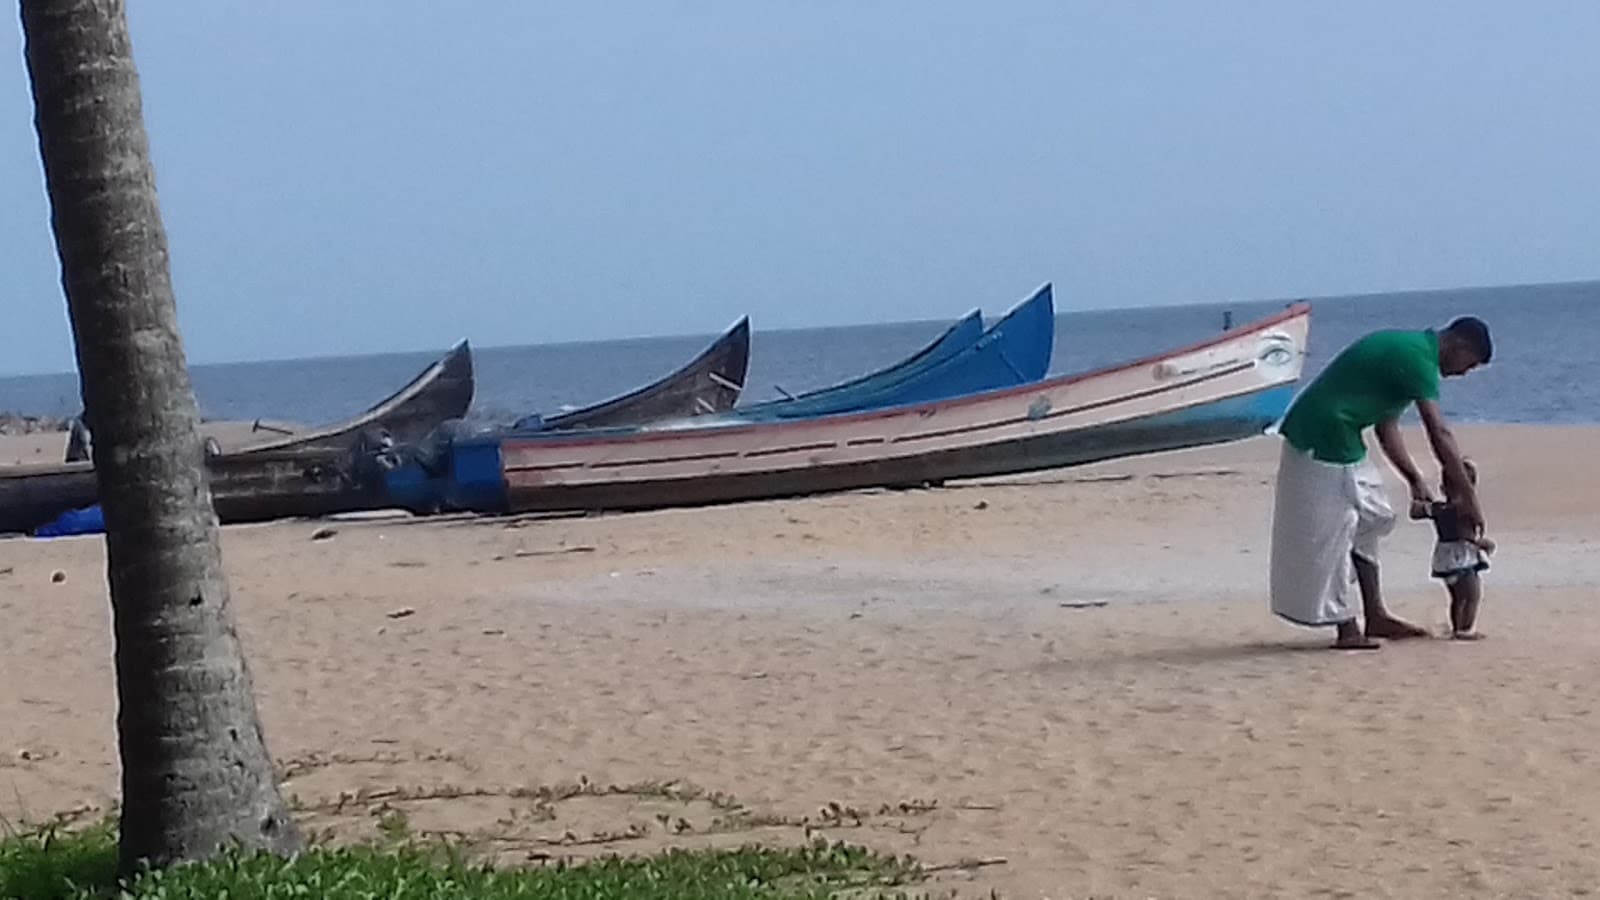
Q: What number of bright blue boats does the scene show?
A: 2